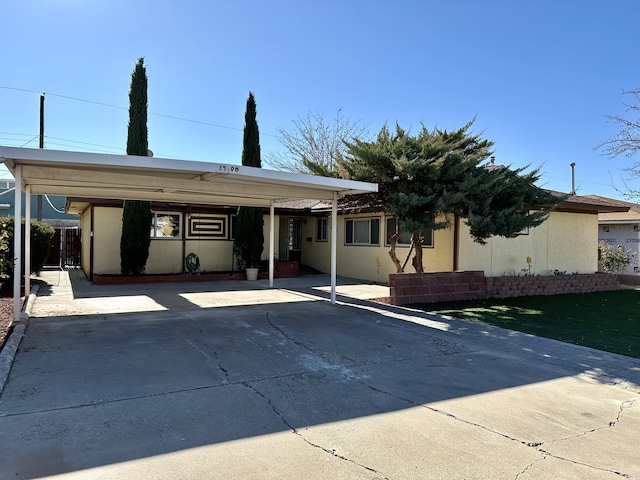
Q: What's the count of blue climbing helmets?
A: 0